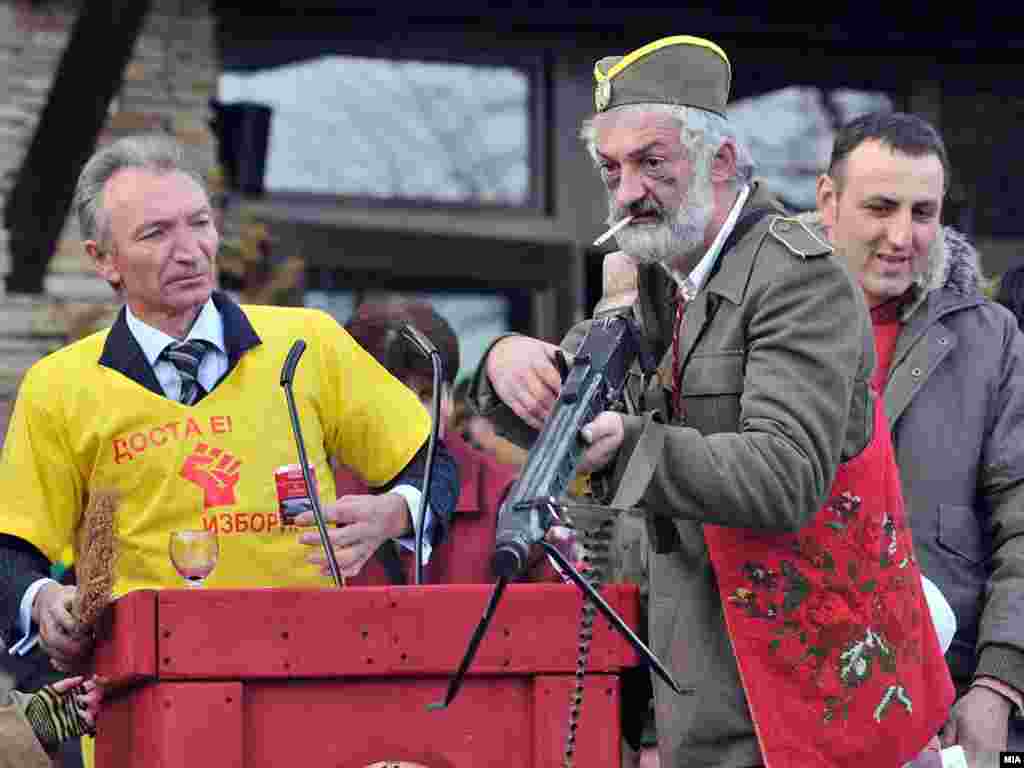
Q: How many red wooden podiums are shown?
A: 1